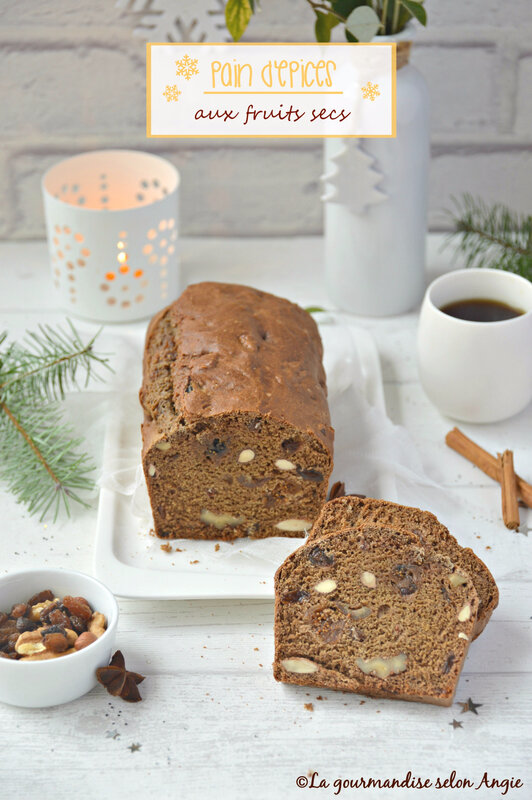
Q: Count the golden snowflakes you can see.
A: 3